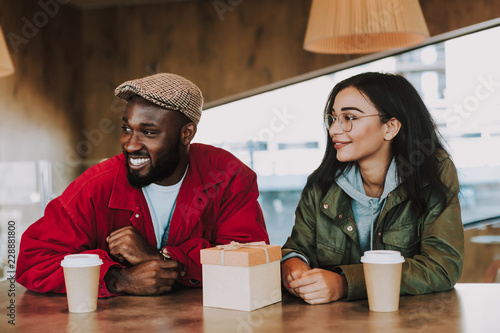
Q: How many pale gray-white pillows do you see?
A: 0